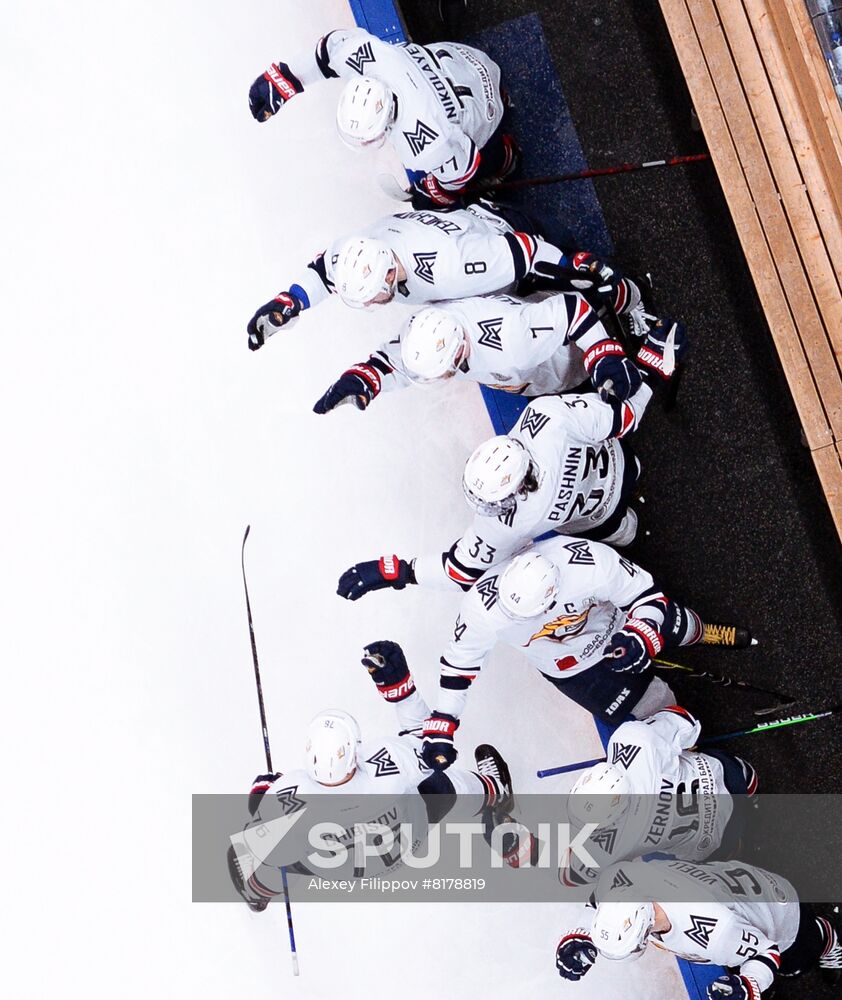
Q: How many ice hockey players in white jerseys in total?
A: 8